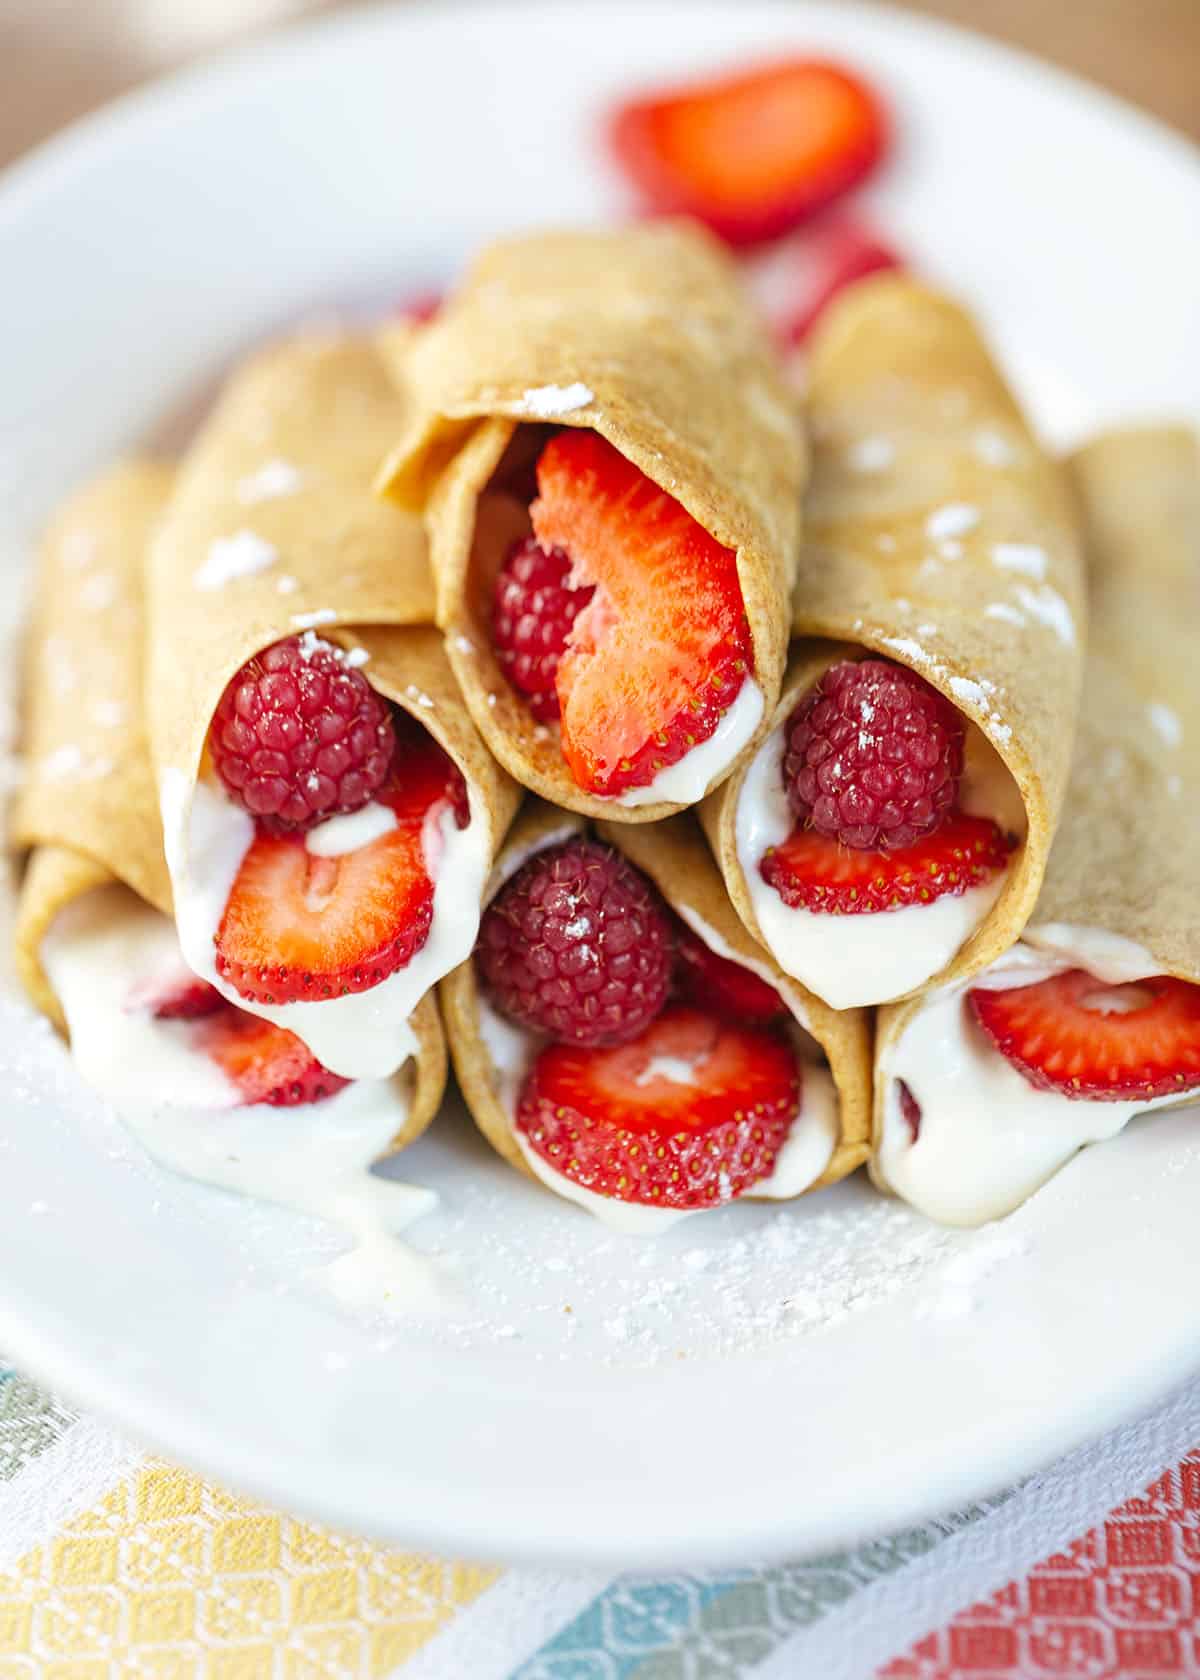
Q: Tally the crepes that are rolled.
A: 6